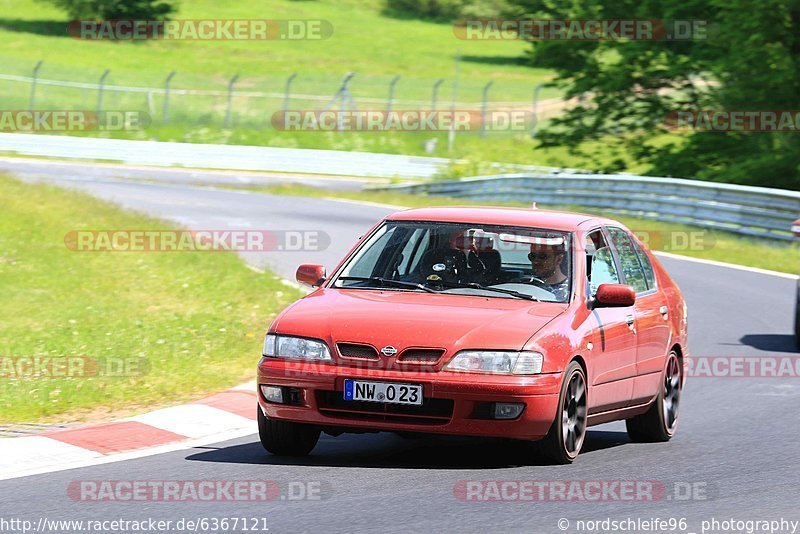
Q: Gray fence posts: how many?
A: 10